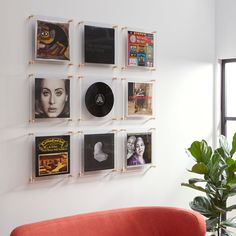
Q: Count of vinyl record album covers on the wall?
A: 8